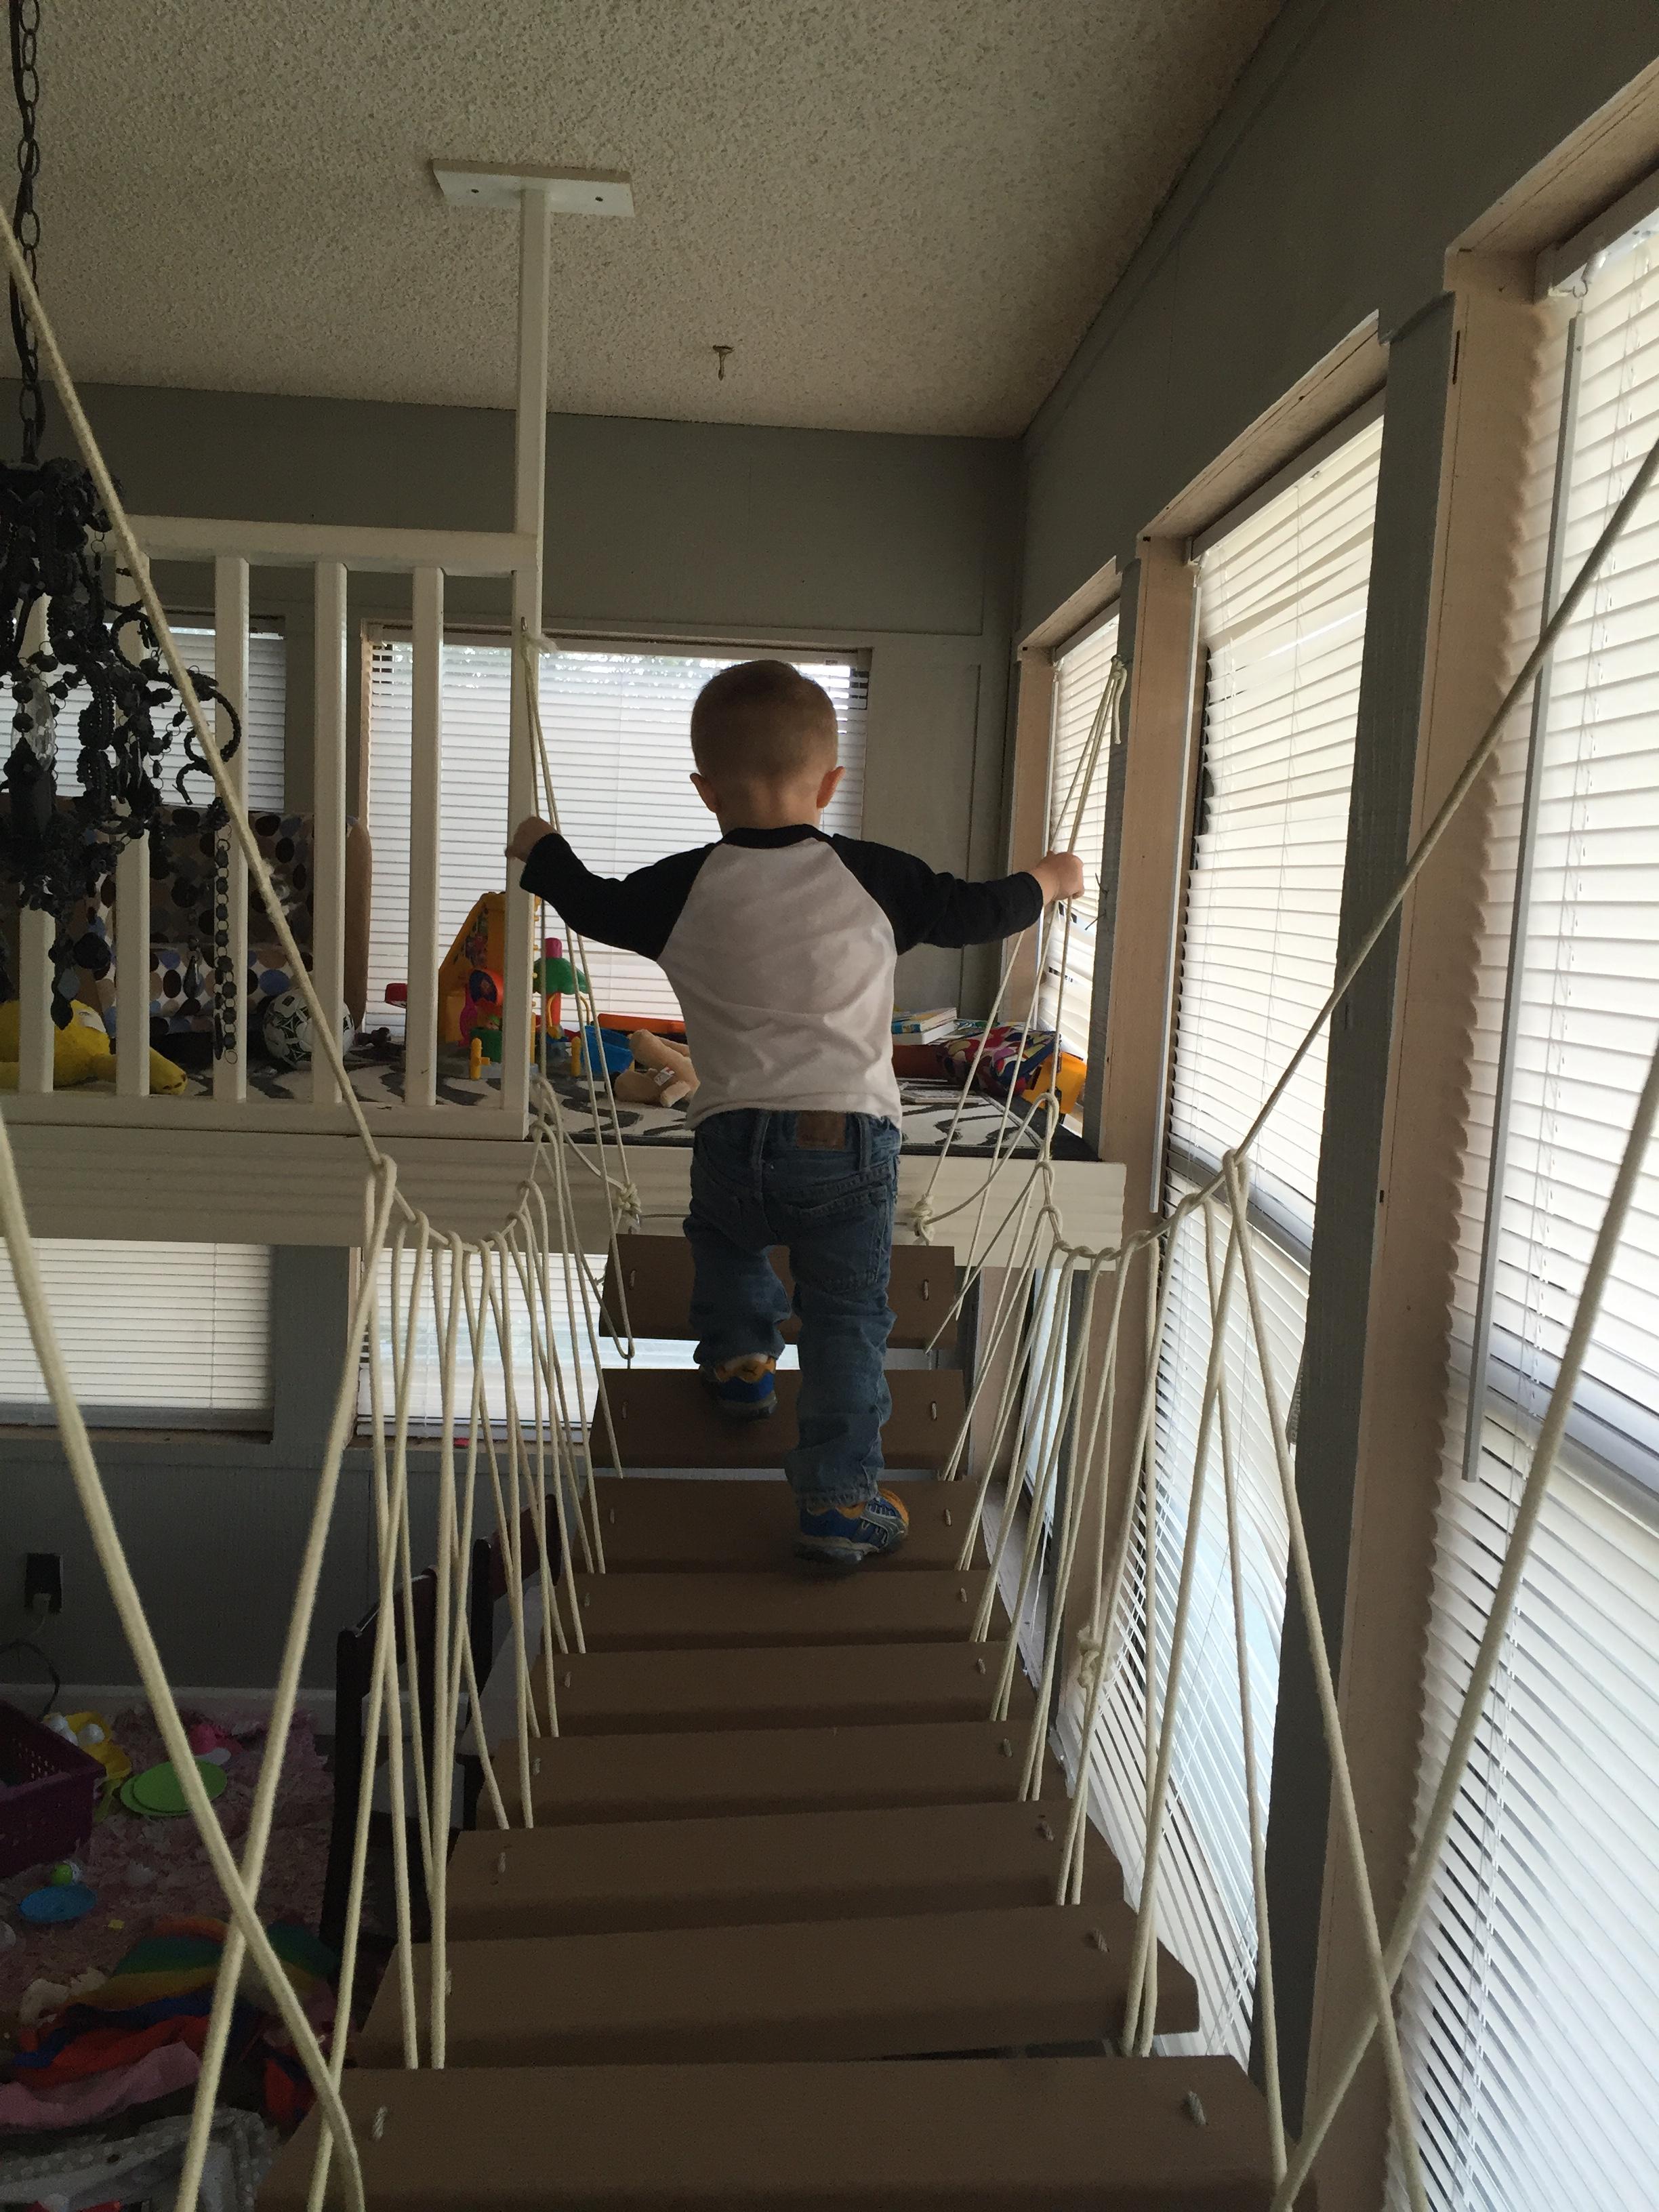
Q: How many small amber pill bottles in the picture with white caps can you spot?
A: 0